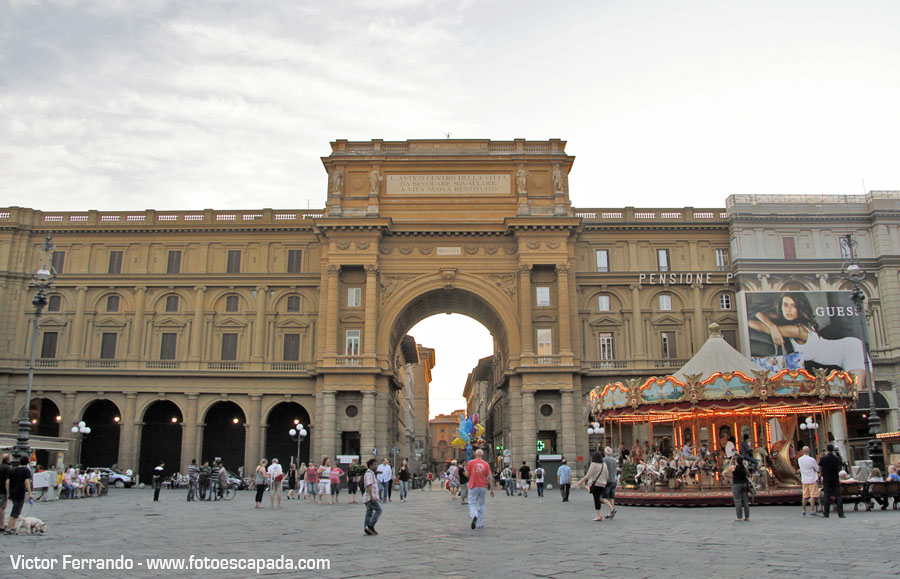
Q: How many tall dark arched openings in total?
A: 5